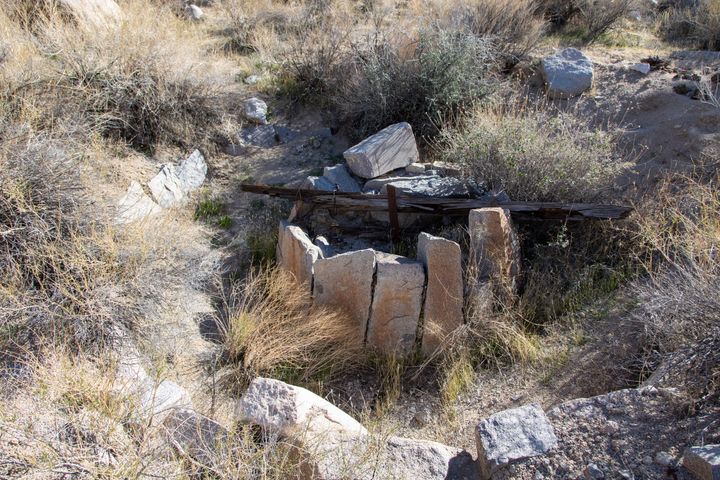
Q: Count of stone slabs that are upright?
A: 5